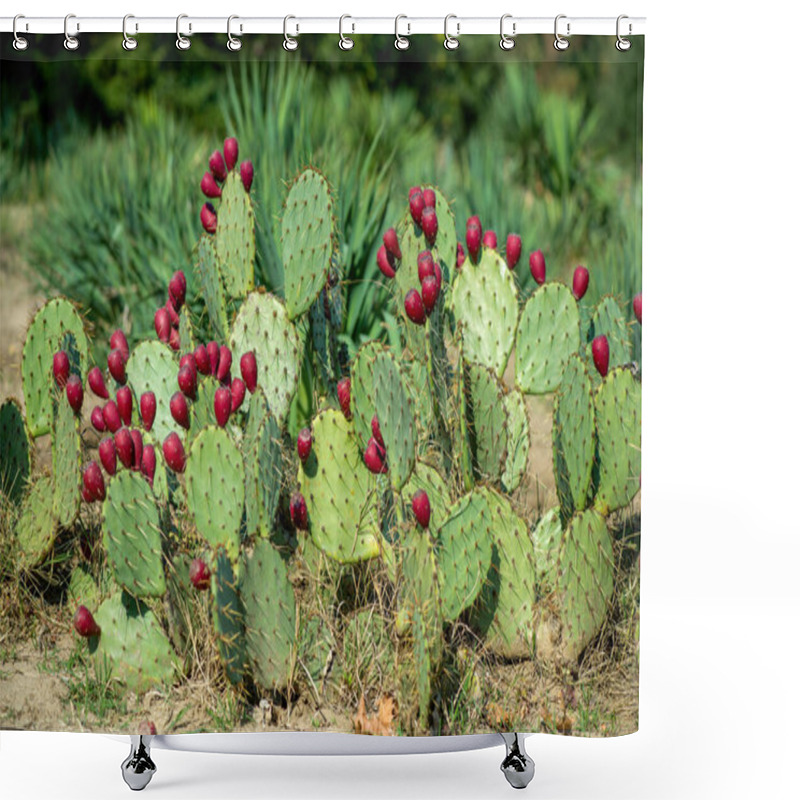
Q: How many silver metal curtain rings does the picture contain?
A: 12